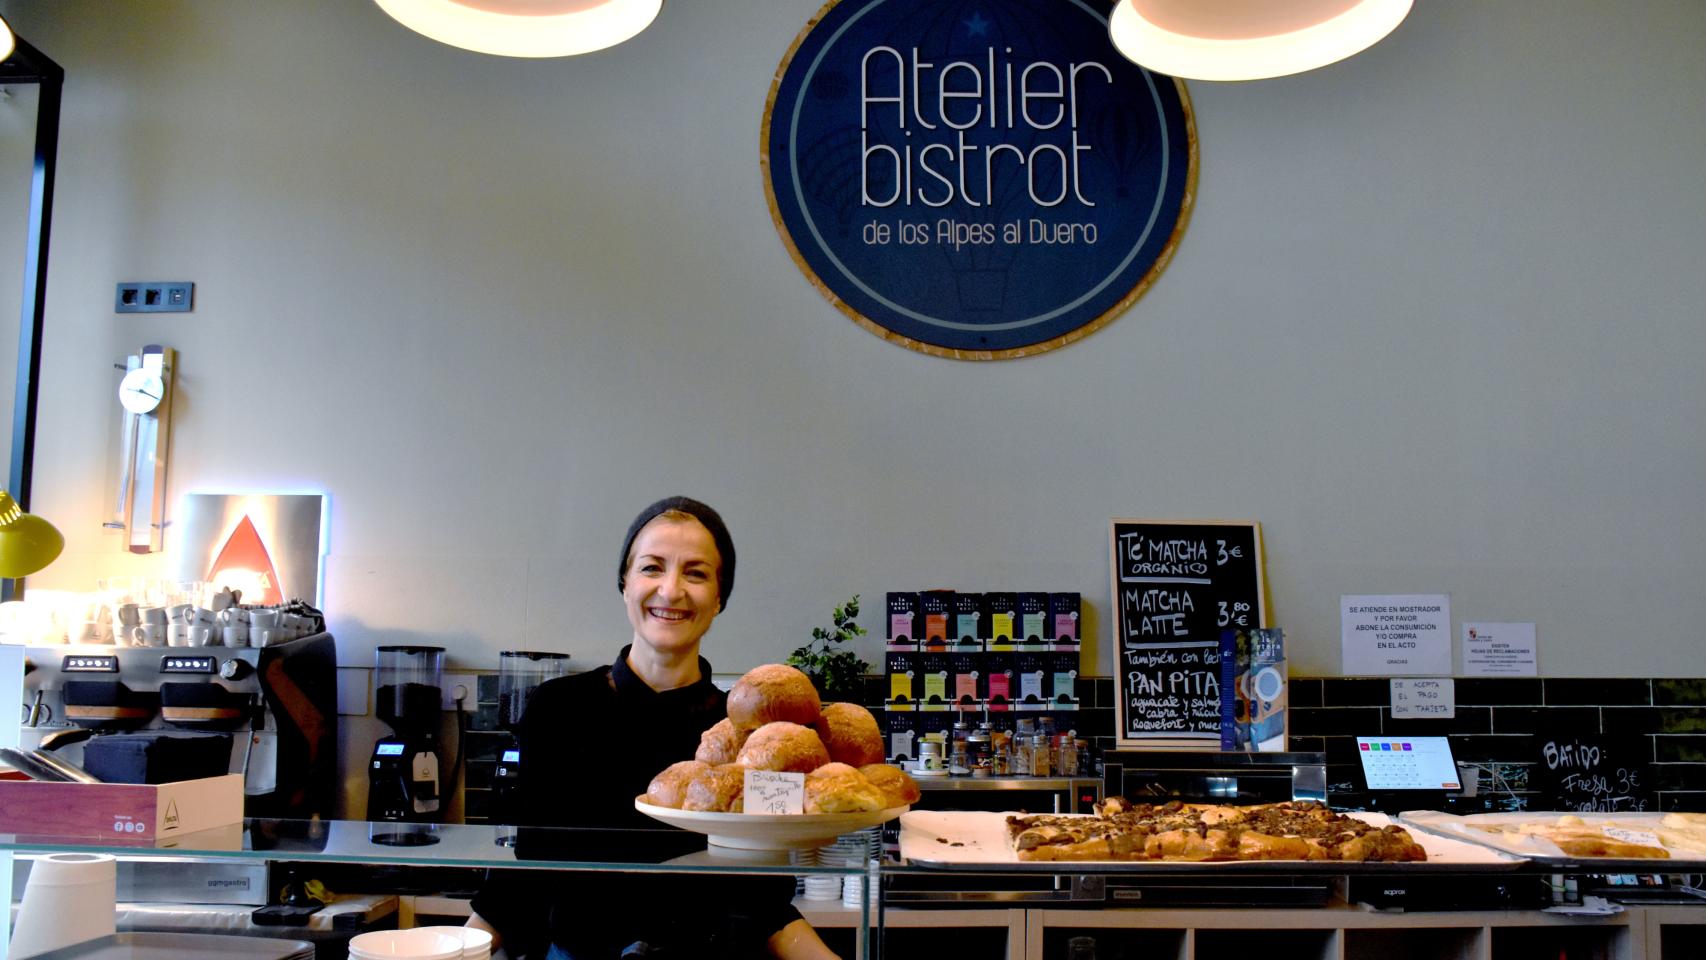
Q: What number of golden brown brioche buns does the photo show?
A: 8